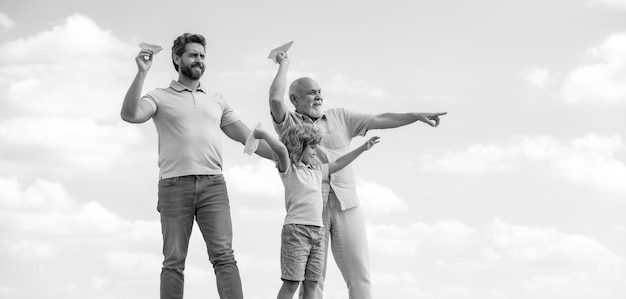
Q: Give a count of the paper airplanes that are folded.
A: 3